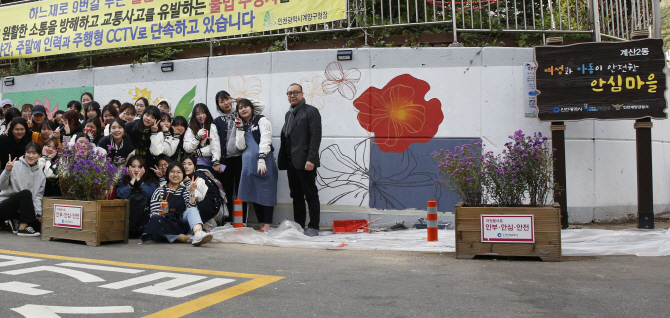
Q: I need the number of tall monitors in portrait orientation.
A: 0